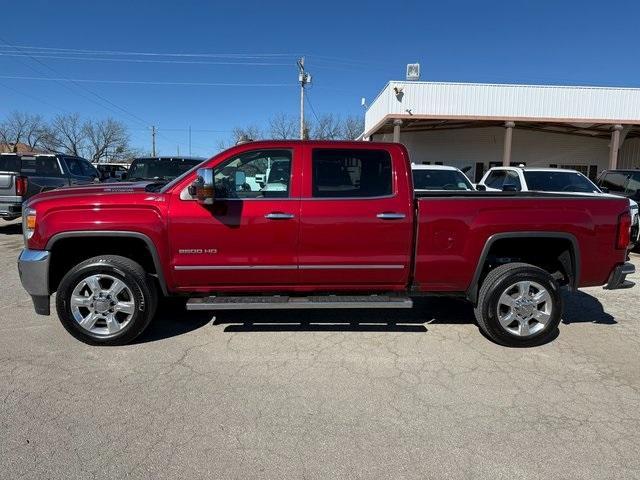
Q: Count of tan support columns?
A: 3